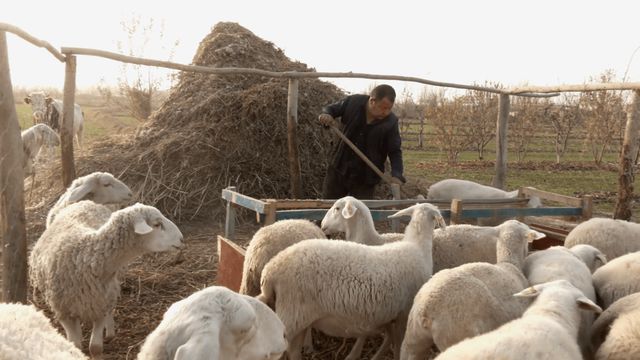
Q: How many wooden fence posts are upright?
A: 5